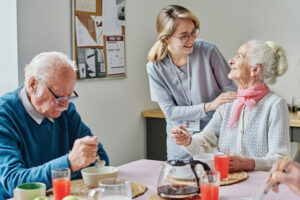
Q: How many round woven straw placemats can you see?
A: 2